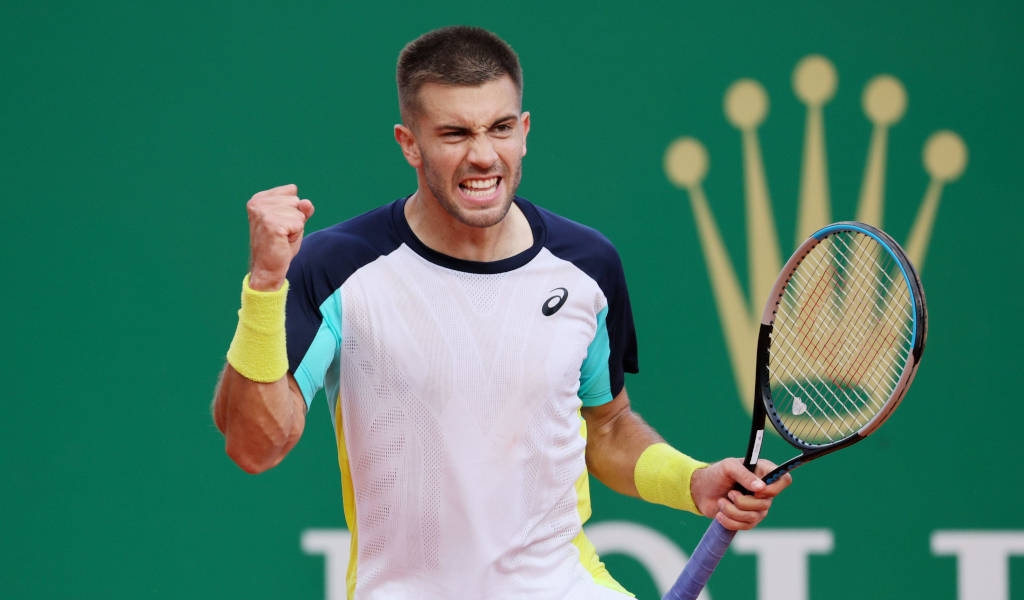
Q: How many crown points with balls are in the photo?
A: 5